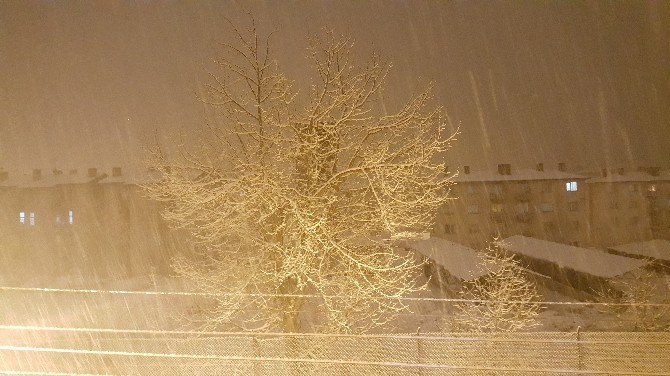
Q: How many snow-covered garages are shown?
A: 3